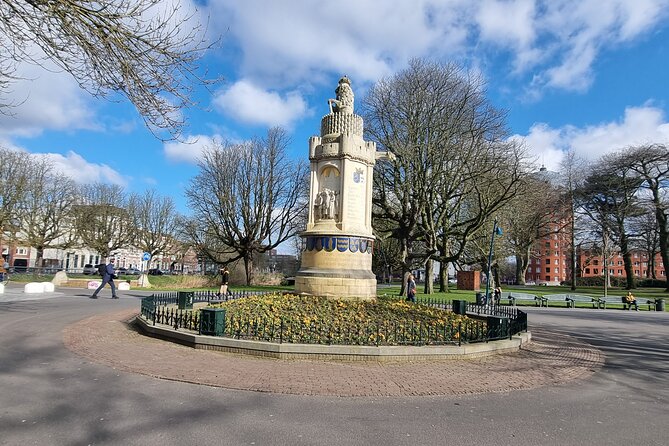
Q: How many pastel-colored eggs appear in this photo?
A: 0